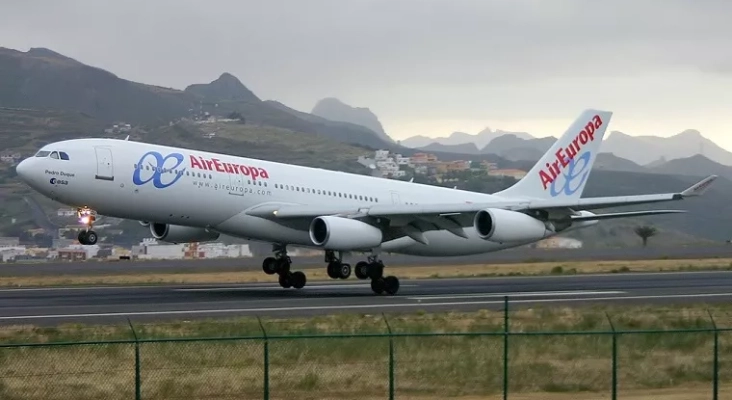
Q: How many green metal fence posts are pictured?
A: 6